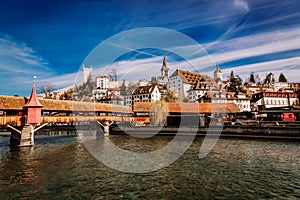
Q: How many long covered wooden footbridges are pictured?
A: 1